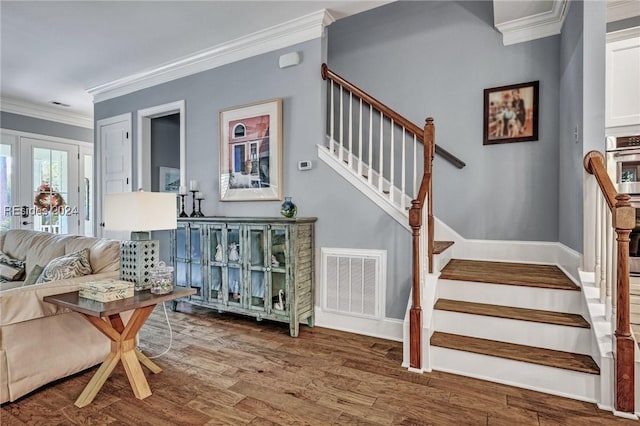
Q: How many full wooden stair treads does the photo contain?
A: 3